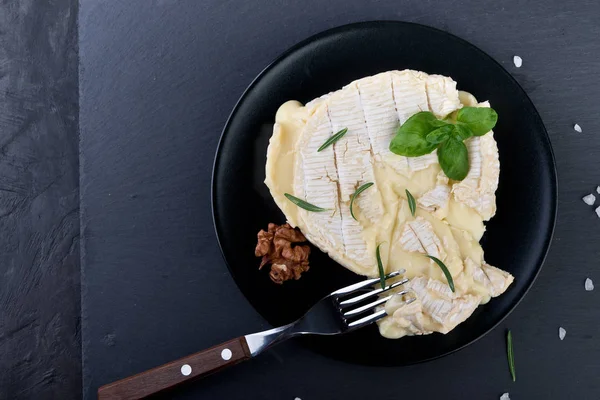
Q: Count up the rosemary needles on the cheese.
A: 6